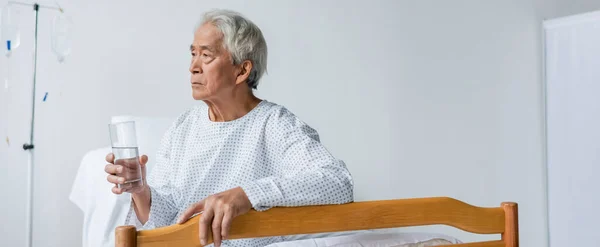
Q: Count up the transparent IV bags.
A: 2